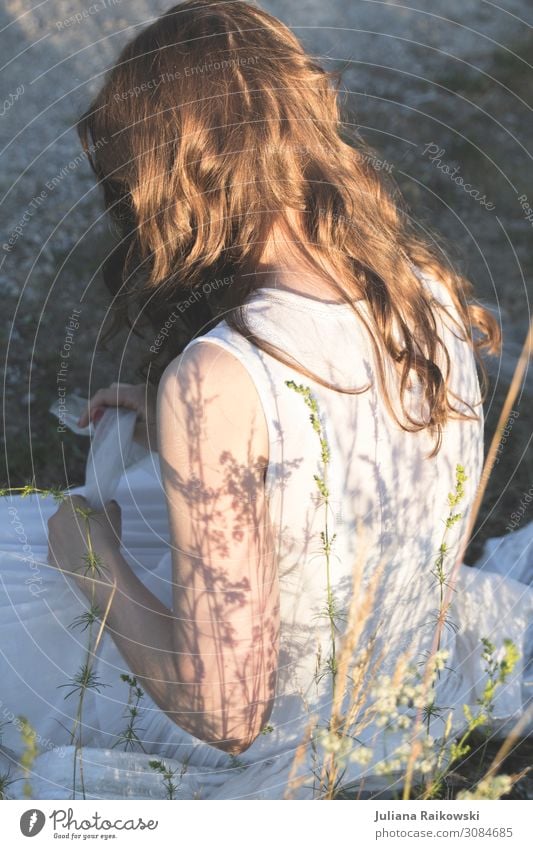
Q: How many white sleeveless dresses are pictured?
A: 1